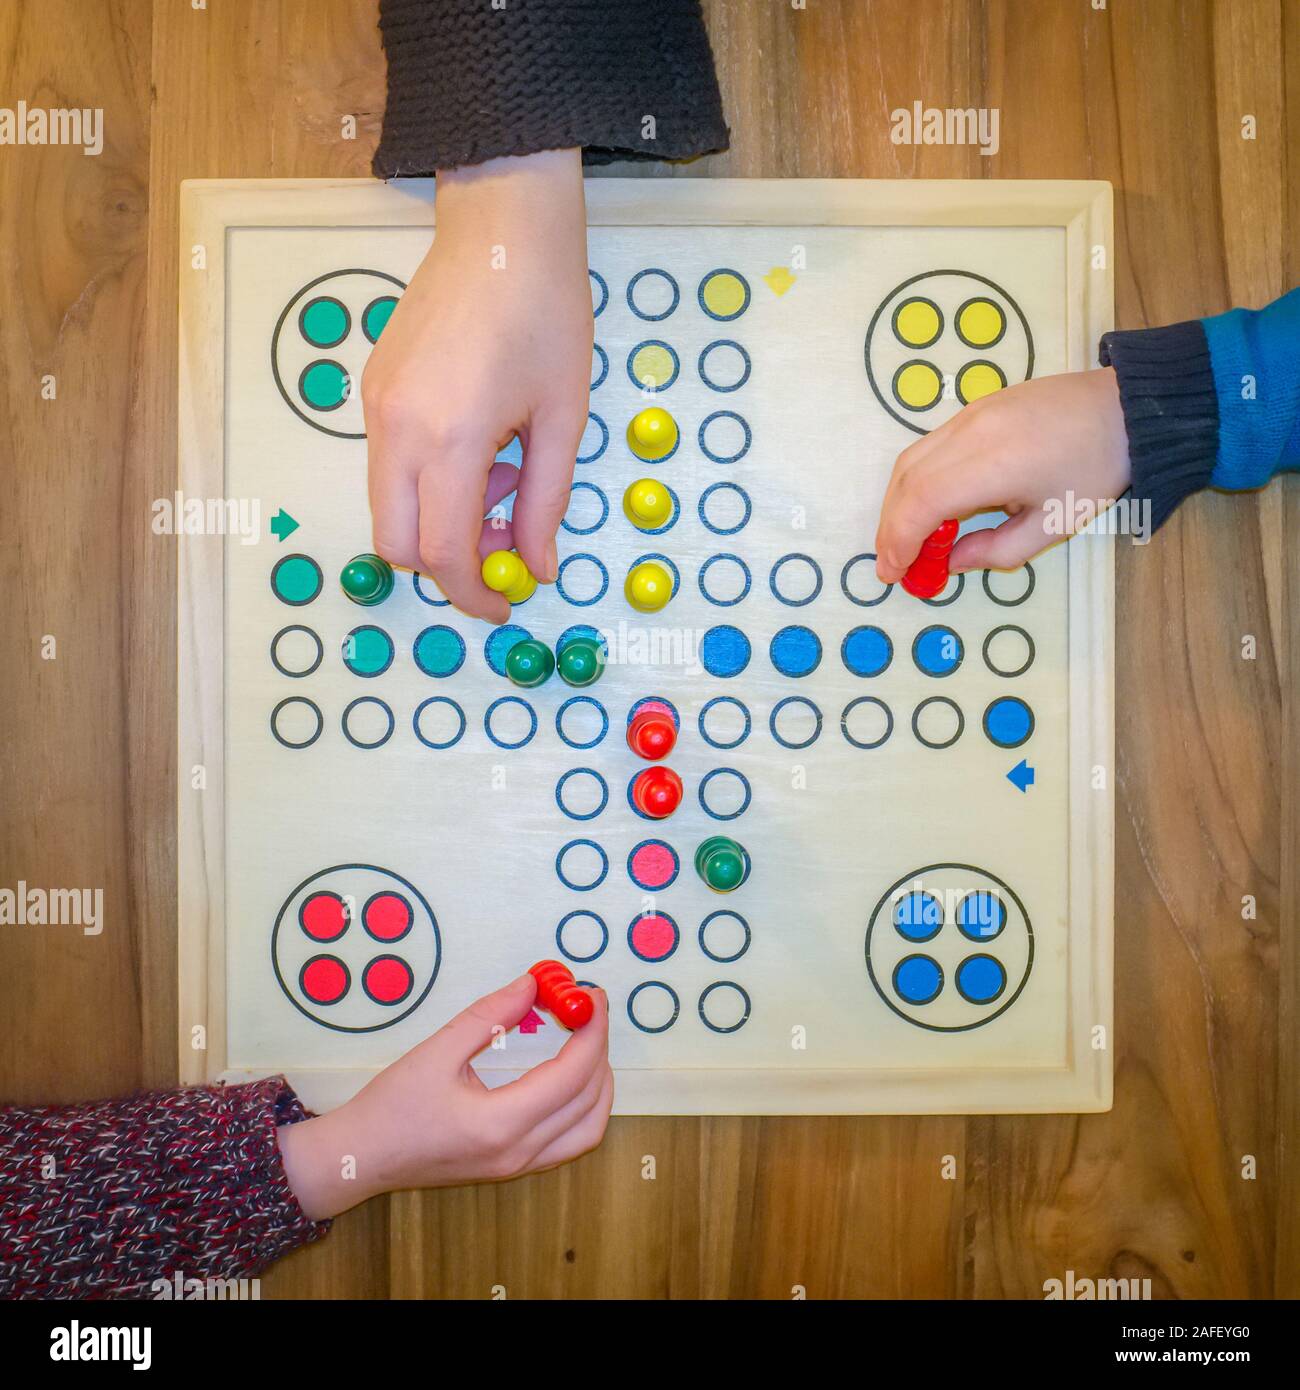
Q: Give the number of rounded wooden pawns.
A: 12